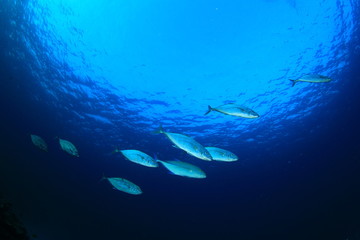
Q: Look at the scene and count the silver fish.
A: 9